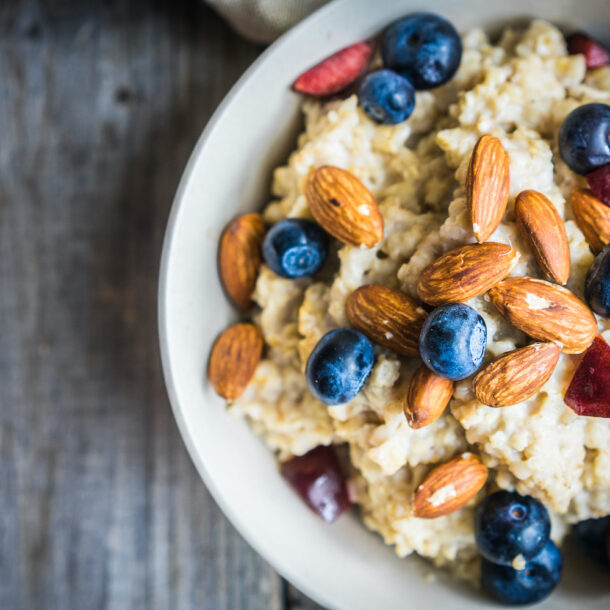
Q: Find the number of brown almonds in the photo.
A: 12